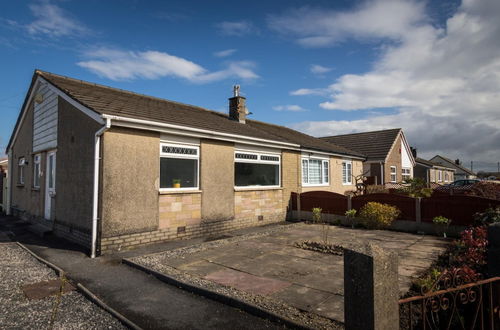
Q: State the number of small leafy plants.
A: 3